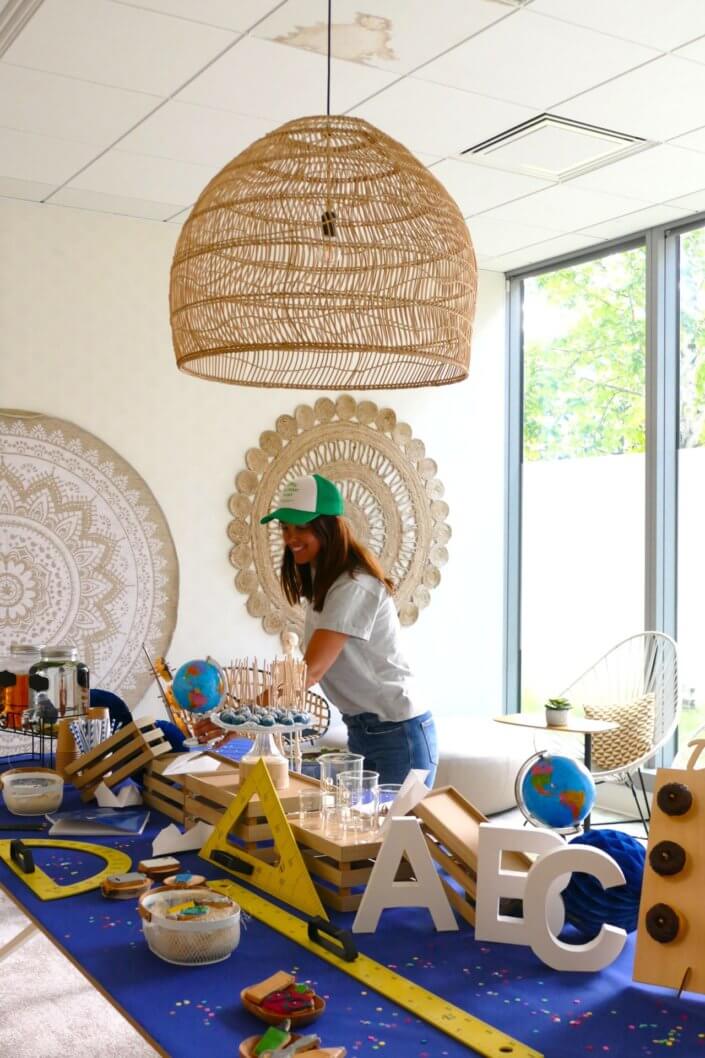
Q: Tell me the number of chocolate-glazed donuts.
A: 3